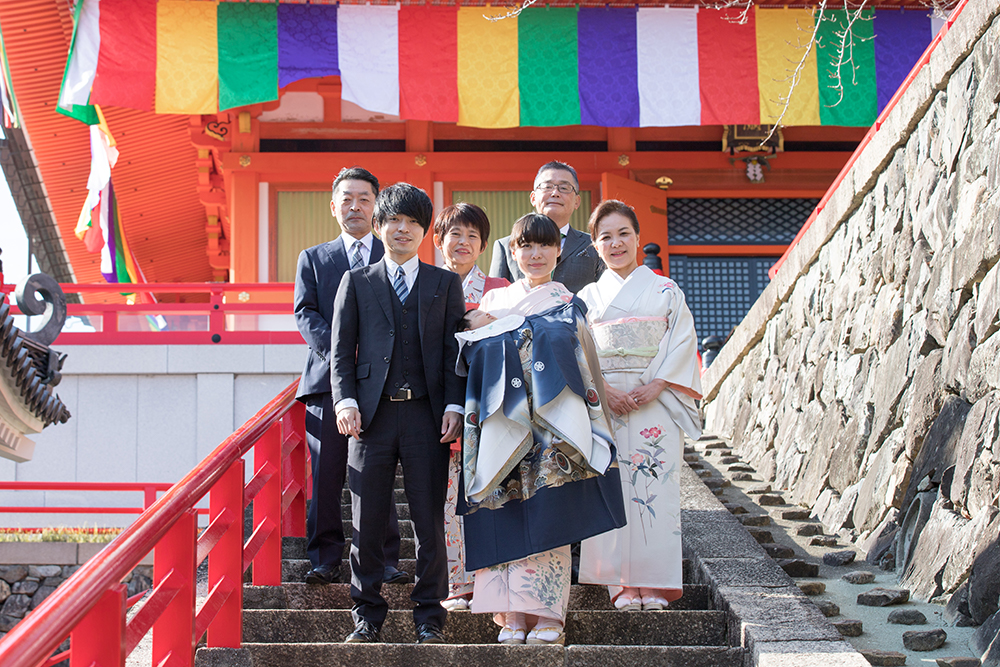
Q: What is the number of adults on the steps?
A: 6